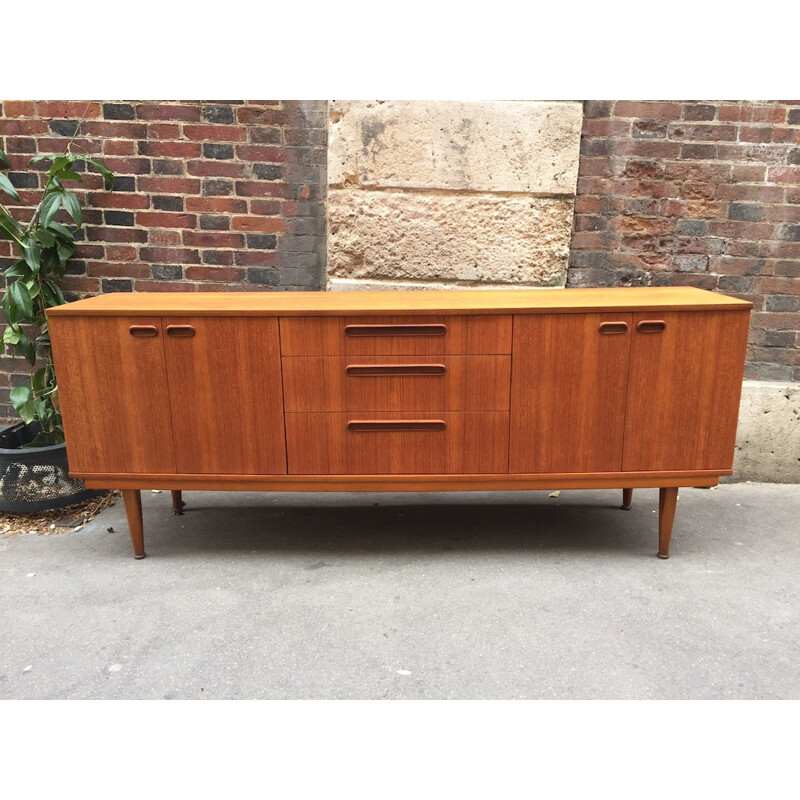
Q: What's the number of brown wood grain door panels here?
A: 4